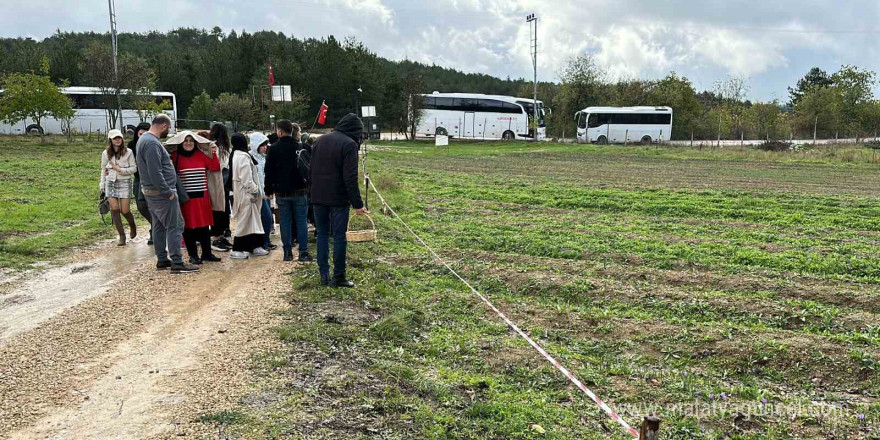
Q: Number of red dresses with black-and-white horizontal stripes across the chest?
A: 1